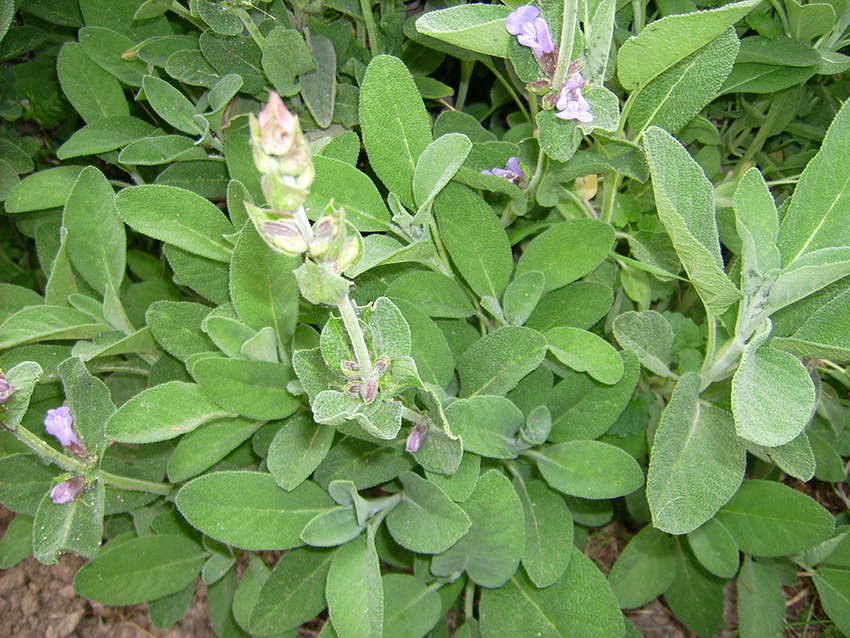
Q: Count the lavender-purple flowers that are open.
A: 4